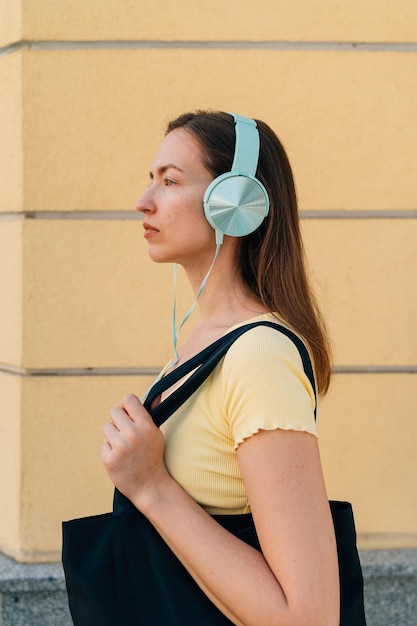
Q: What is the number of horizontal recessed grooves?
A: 3